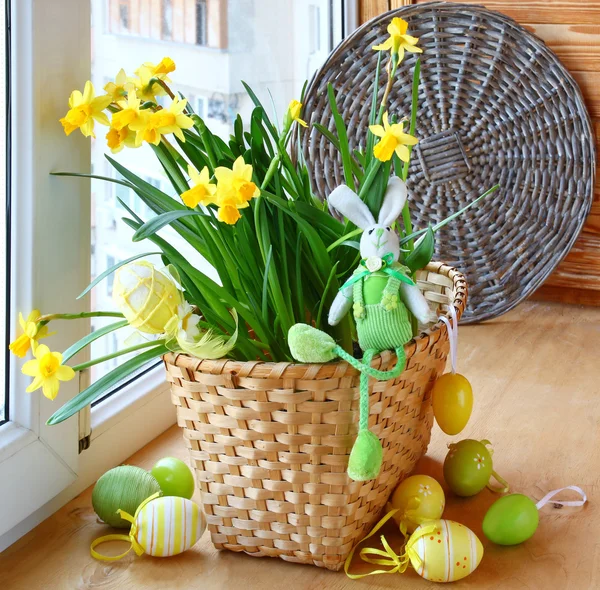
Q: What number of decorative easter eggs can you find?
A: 9